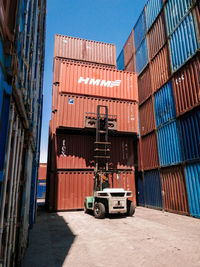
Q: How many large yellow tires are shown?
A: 0